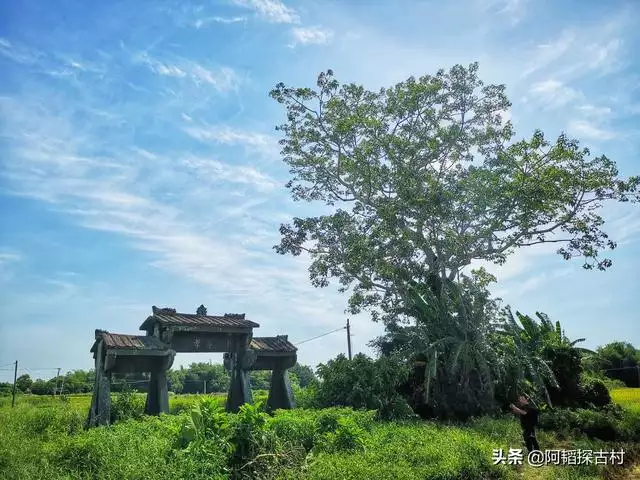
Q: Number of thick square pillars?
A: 4